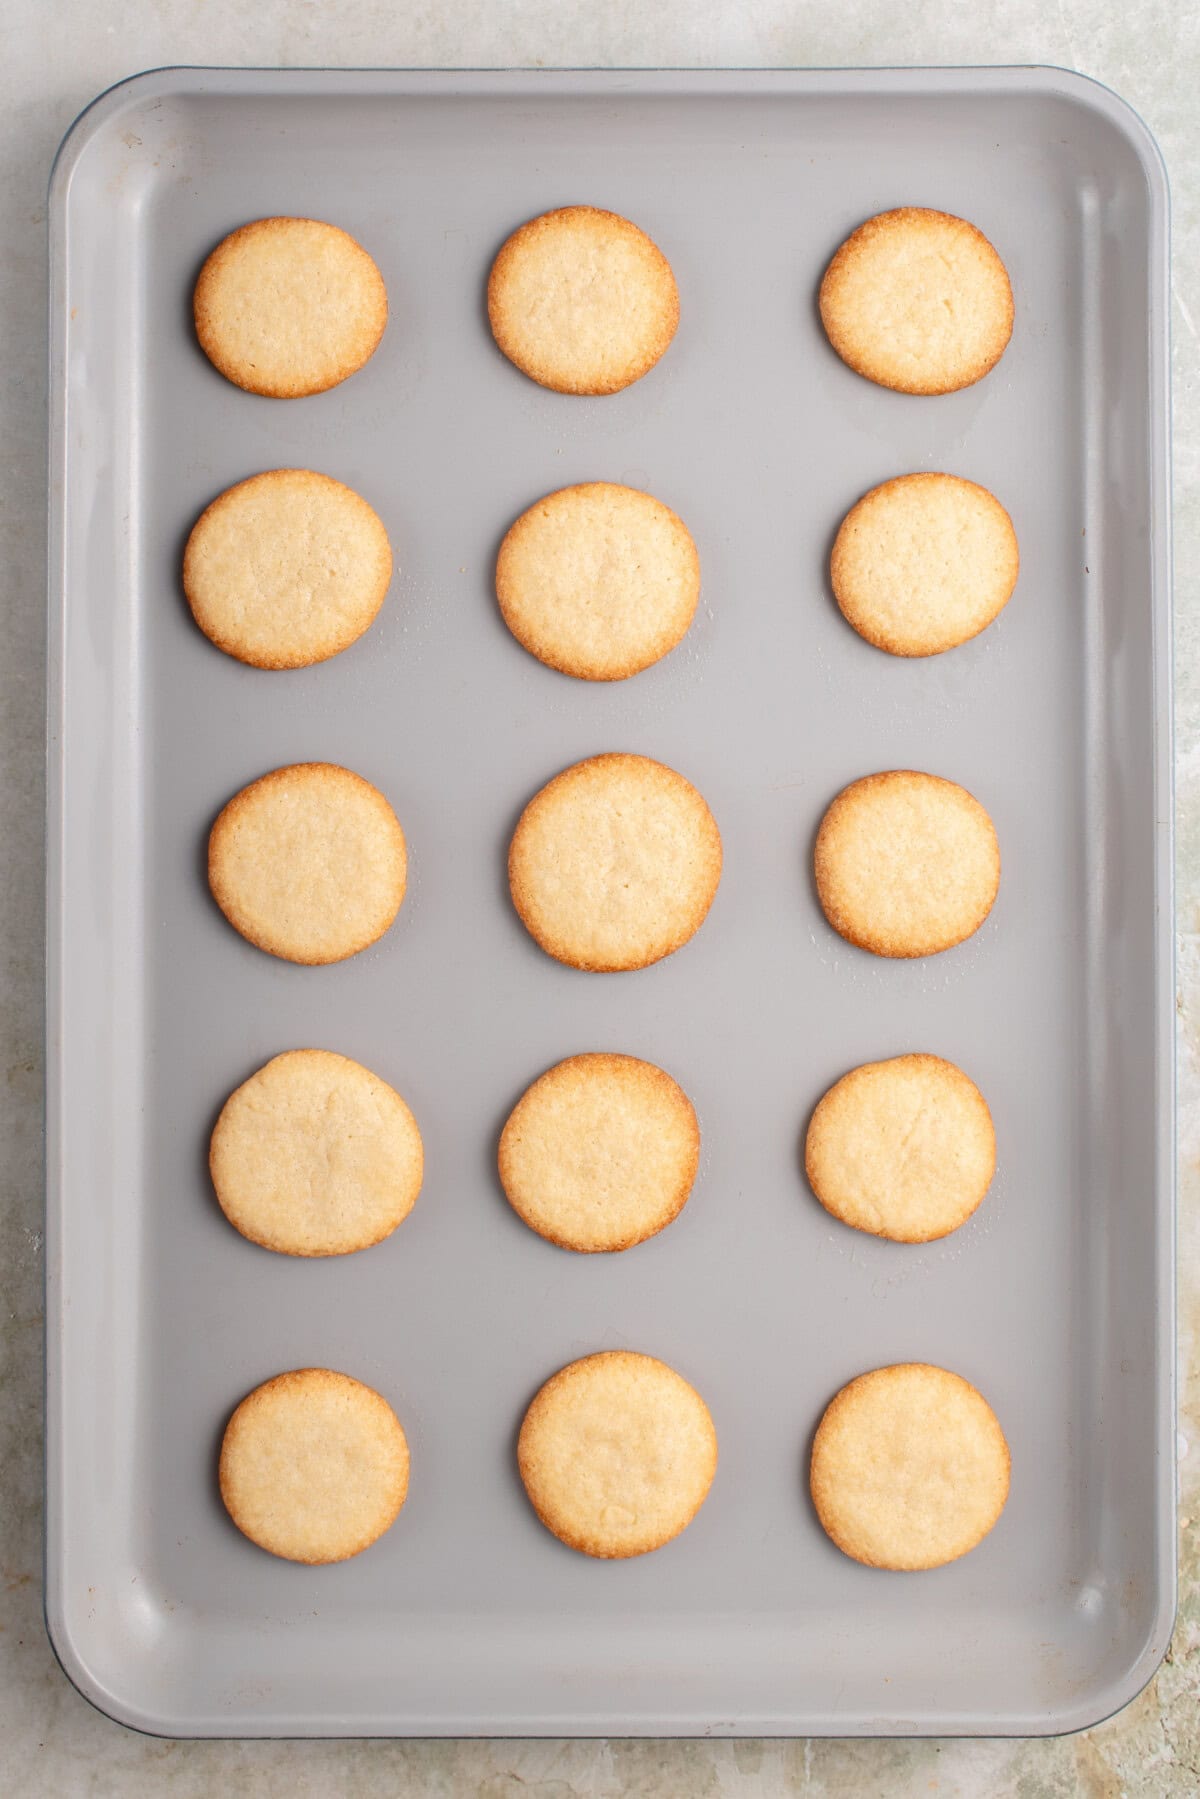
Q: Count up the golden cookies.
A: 15